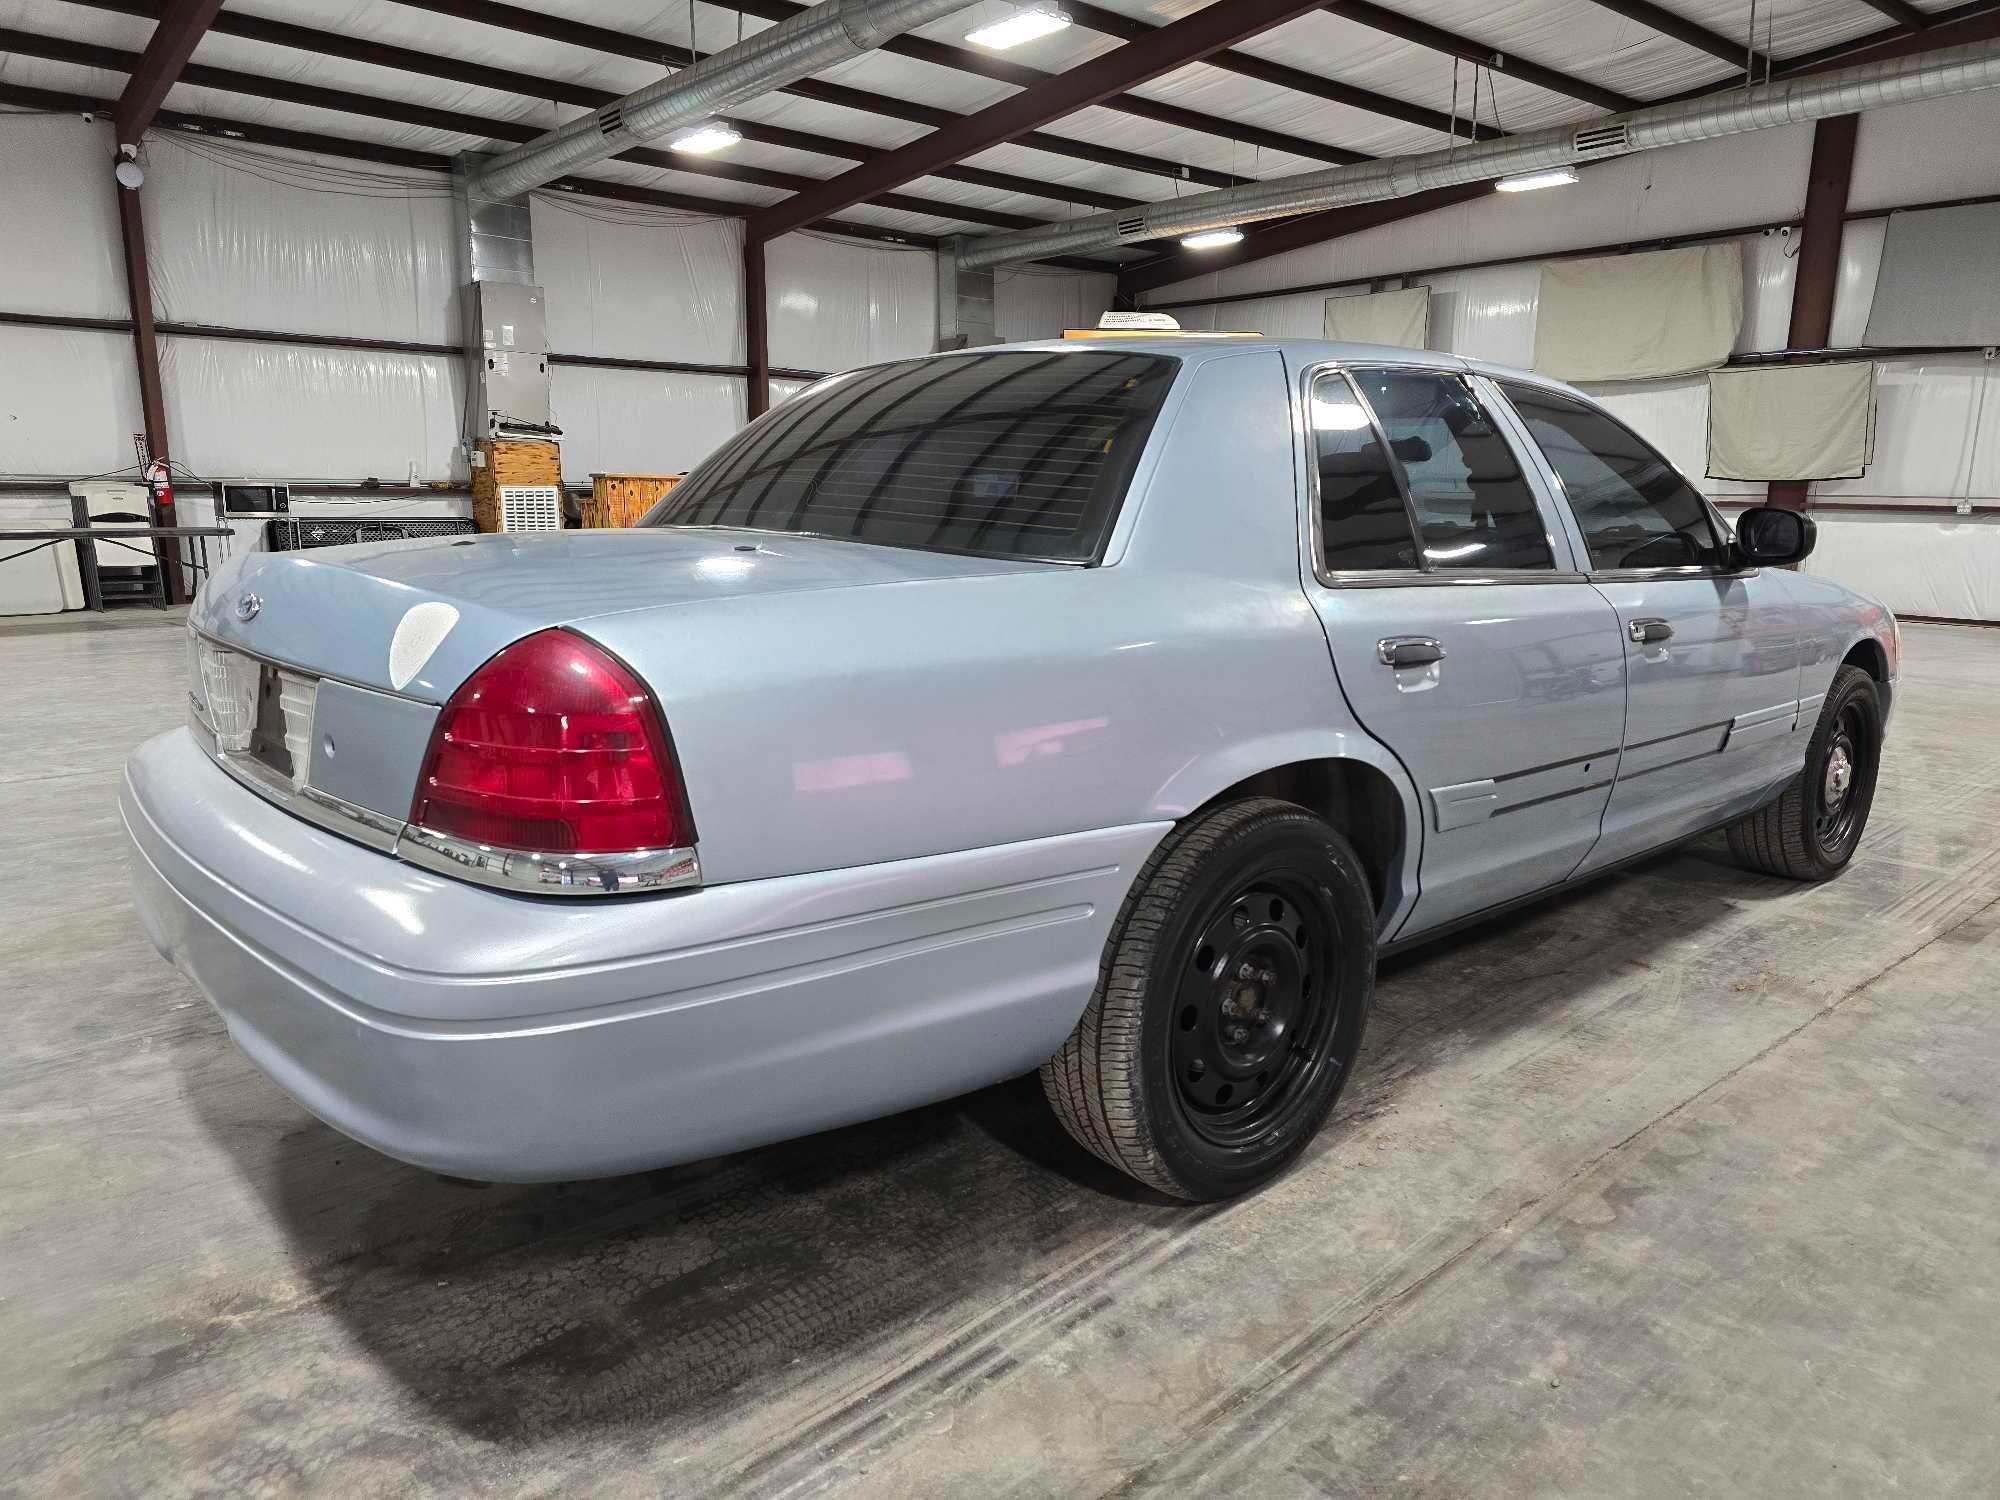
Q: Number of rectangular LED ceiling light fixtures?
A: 4